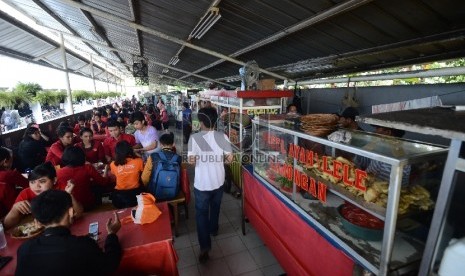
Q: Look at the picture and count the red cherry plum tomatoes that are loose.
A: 0